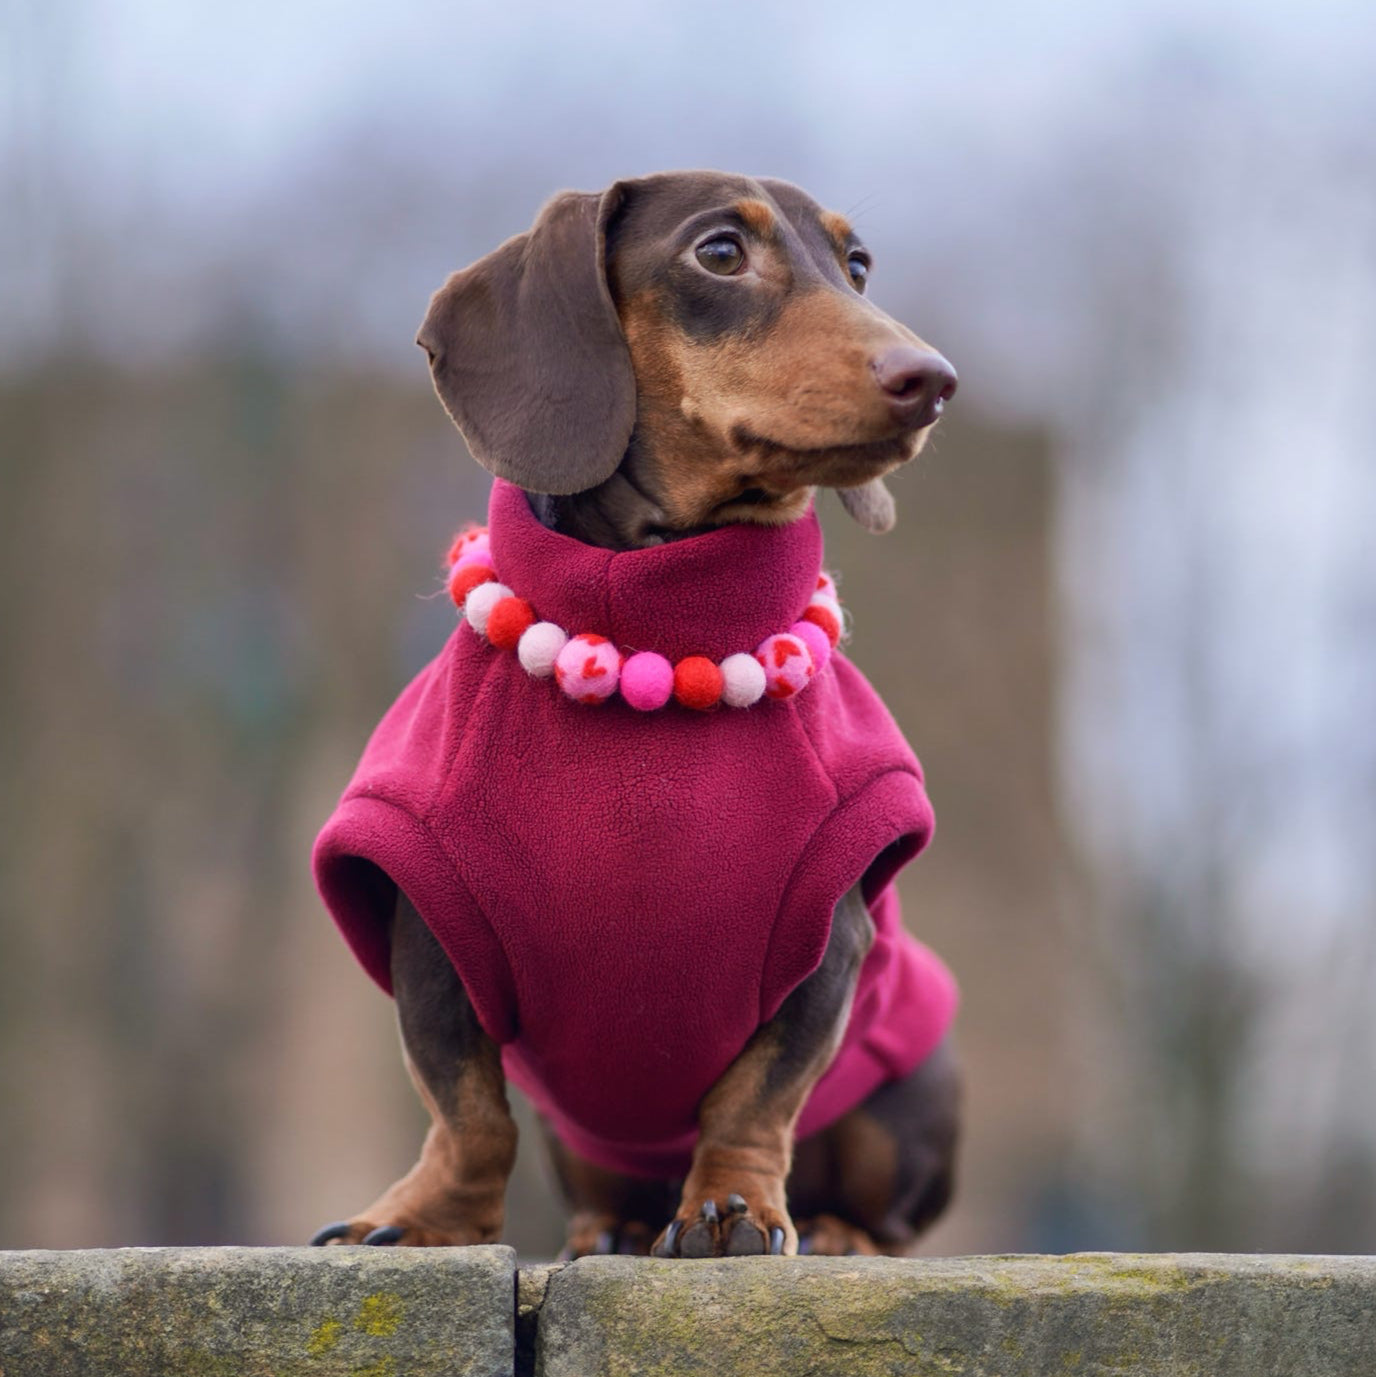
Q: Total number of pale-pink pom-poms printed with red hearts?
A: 4